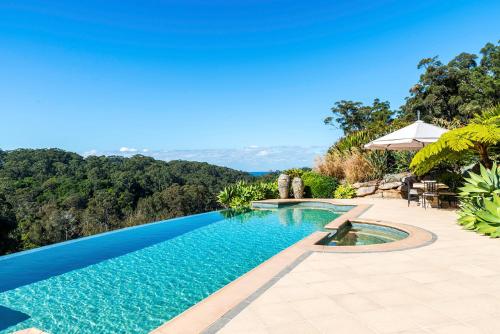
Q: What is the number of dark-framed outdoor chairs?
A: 2